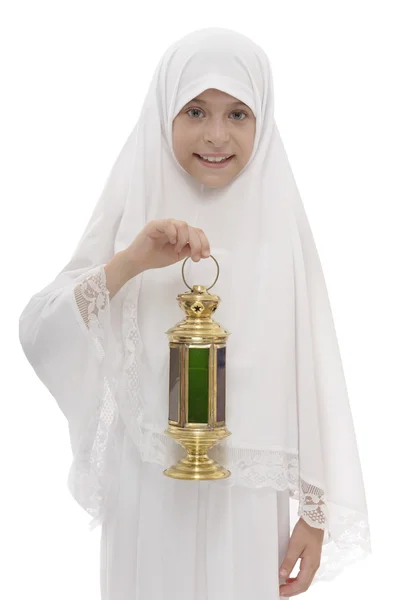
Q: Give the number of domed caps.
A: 1